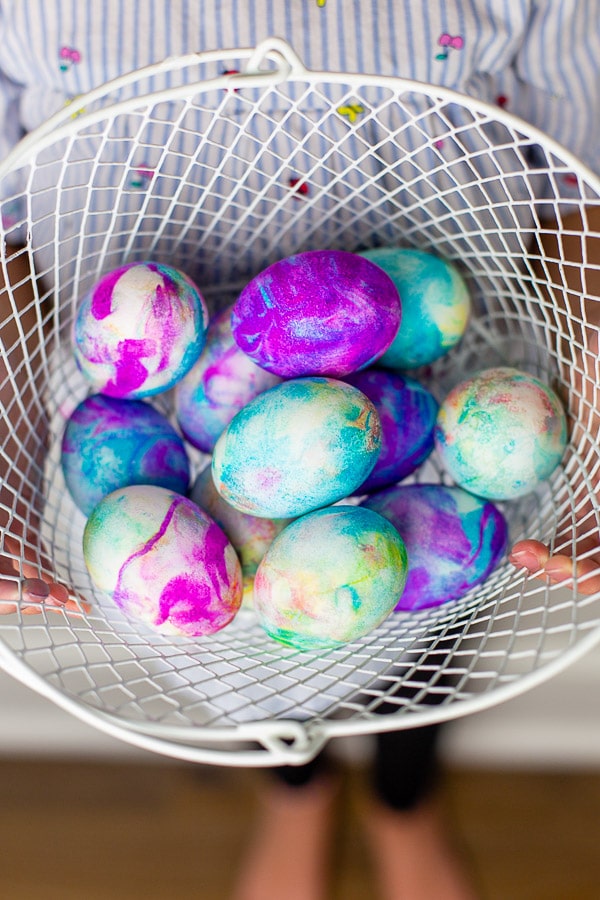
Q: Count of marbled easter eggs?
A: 12